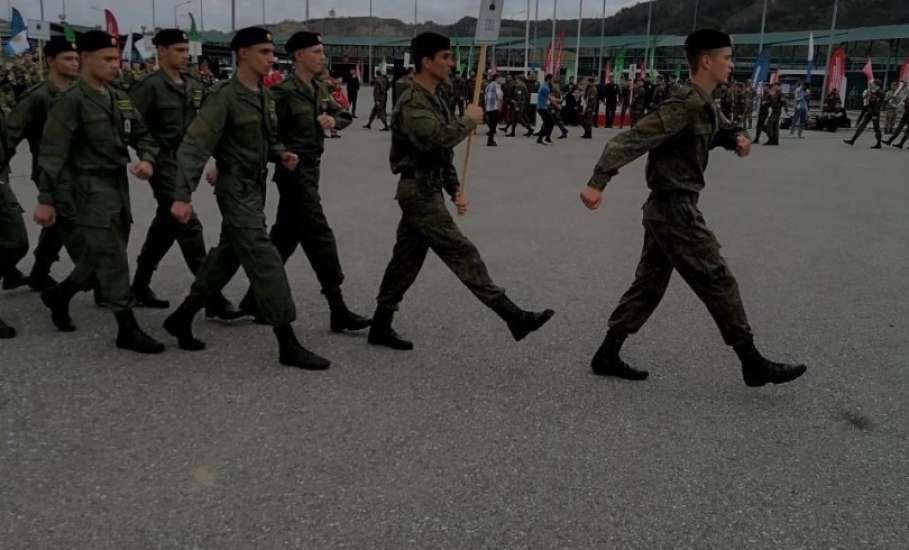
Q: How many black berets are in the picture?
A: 7